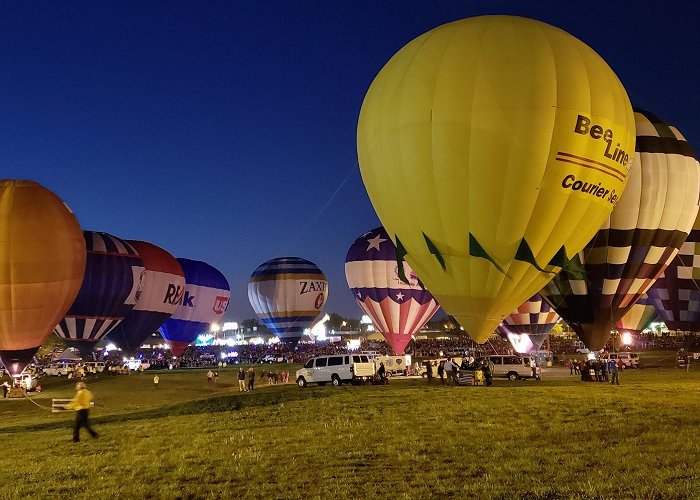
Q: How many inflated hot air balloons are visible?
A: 11